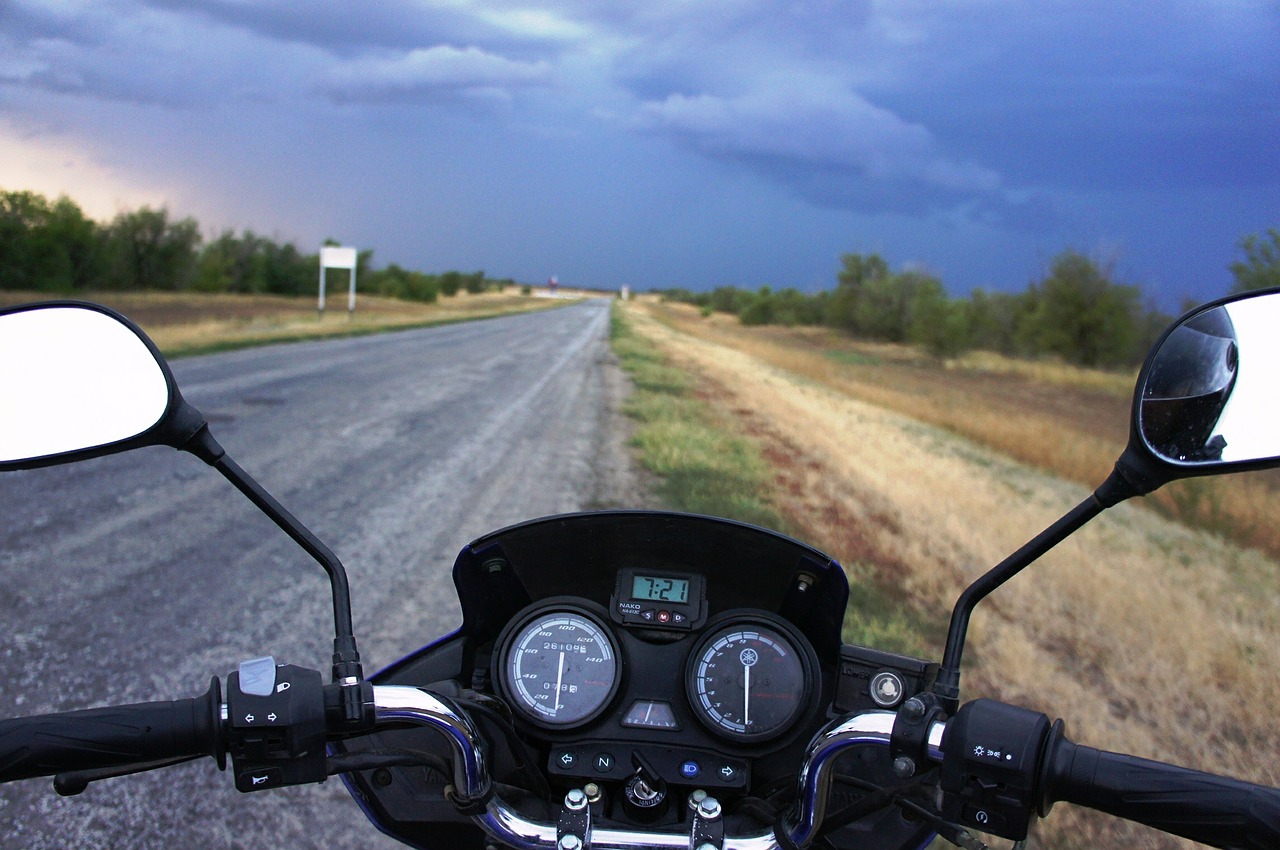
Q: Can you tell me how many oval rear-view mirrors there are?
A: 2